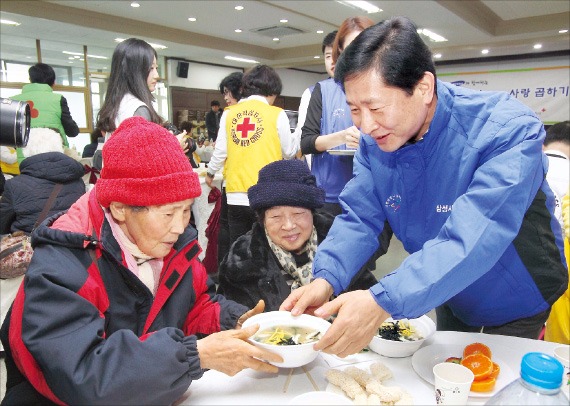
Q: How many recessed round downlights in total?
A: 12